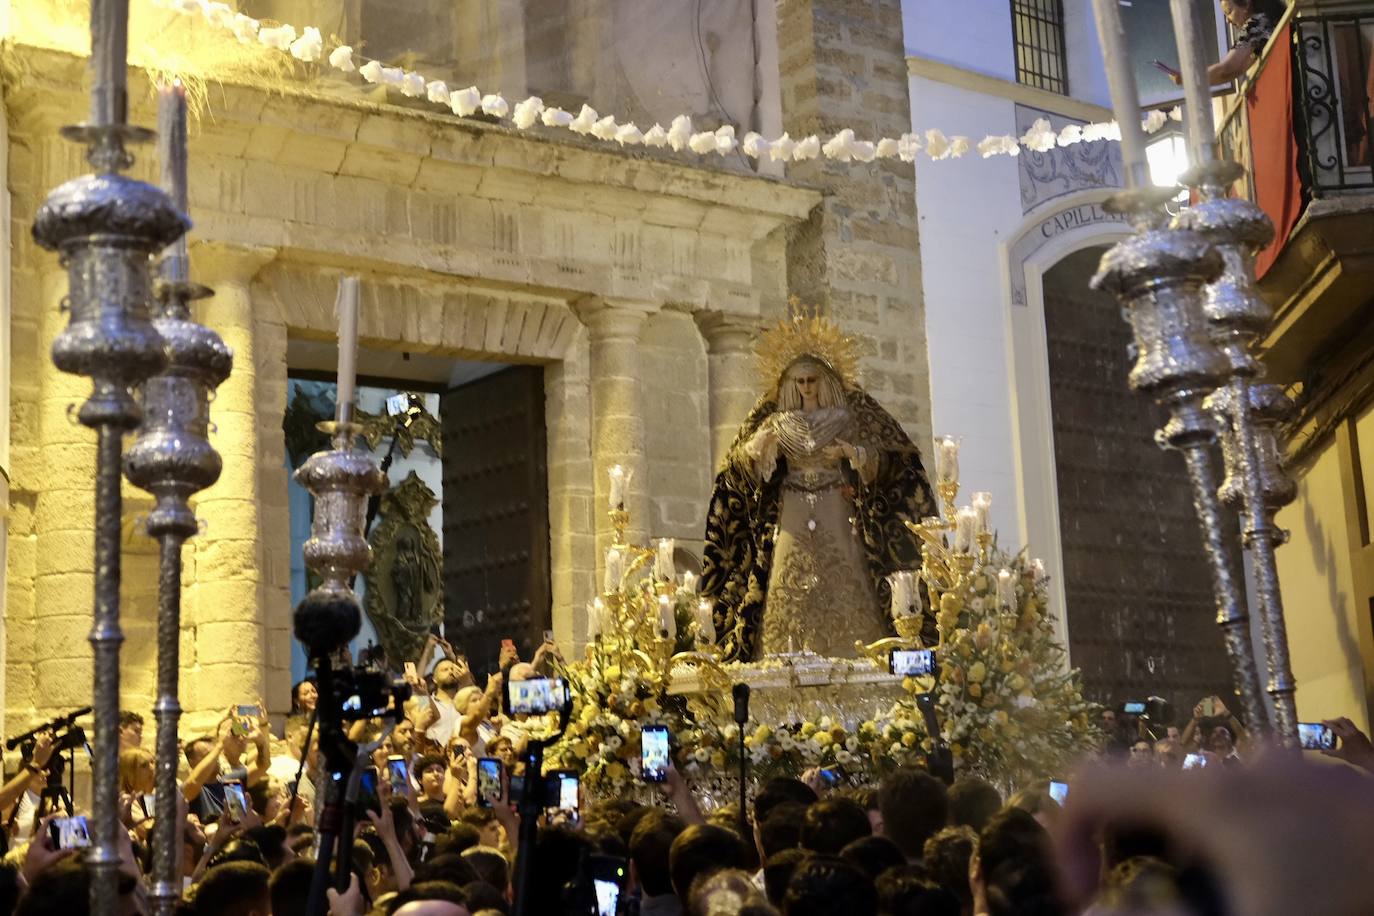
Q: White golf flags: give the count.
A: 0